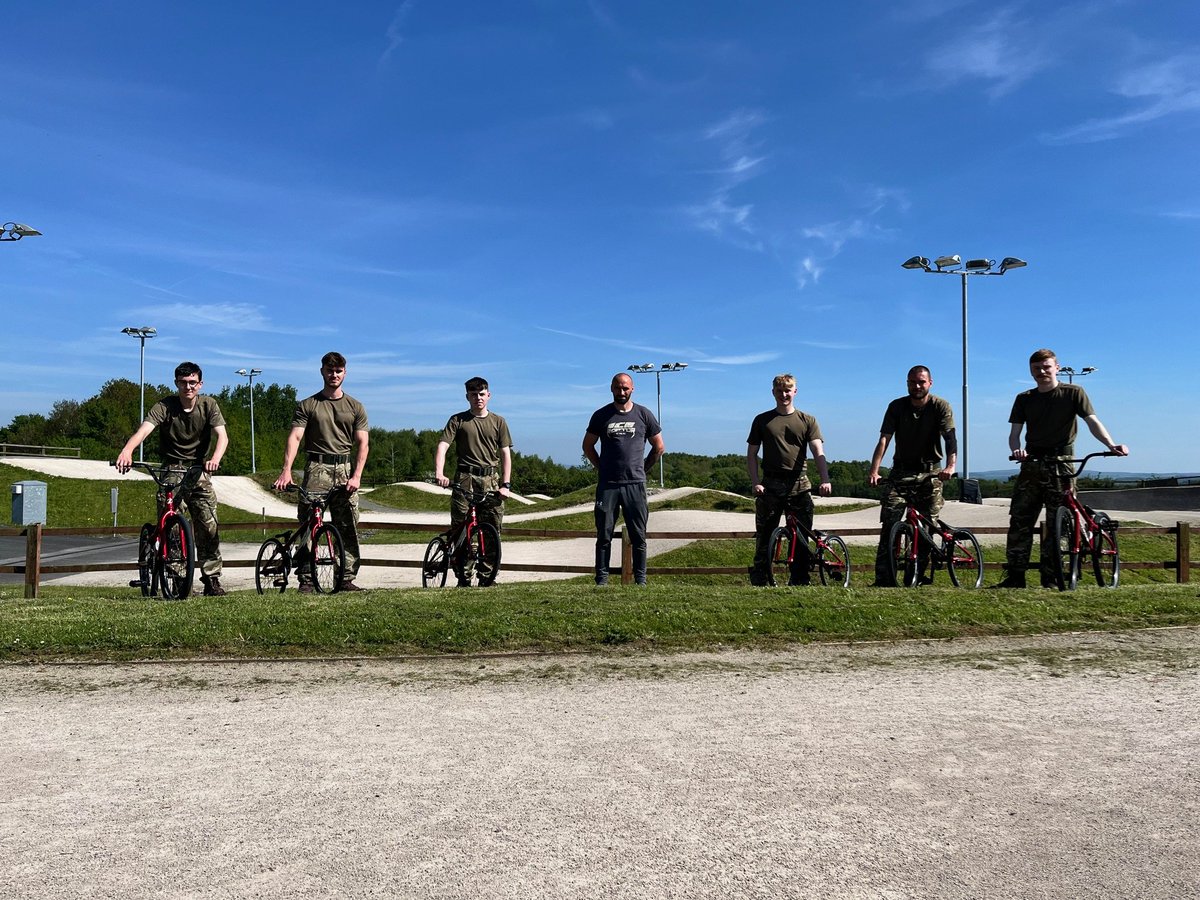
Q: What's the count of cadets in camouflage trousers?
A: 6